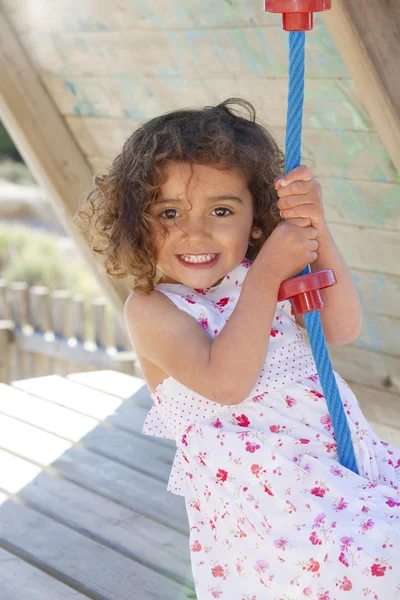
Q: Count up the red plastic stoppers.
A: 2